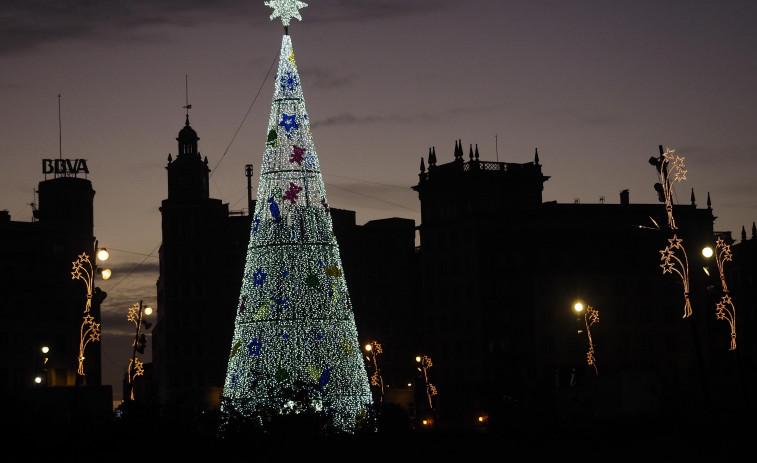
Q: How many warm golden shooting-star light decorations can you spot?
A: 14